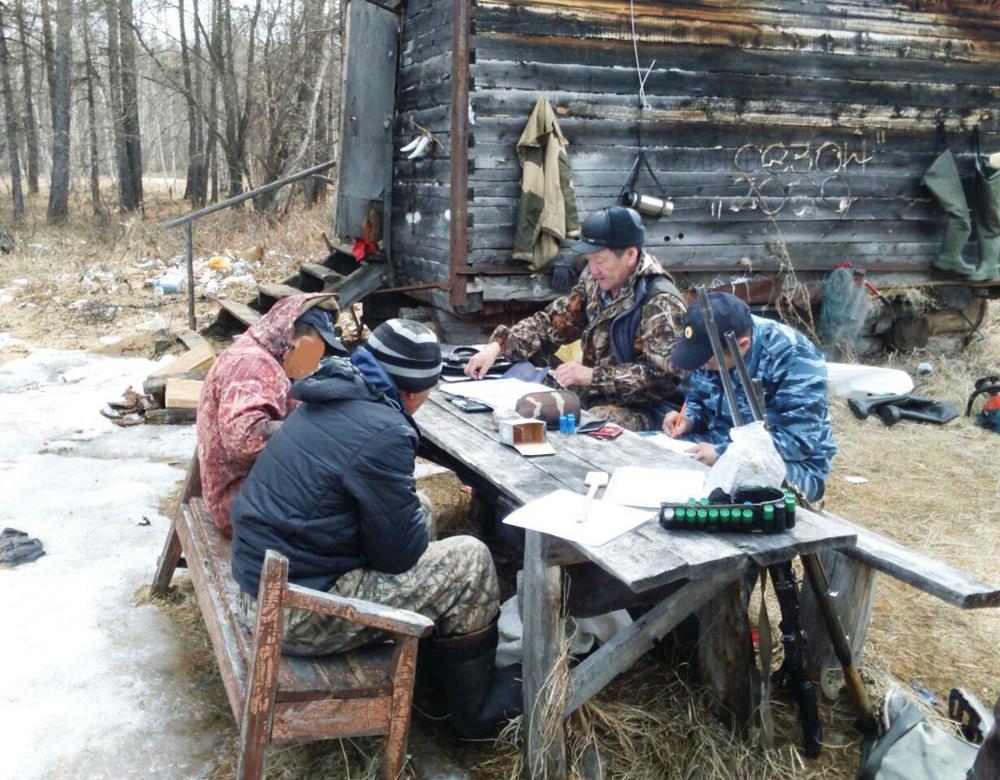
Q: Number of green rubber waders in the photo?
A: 2